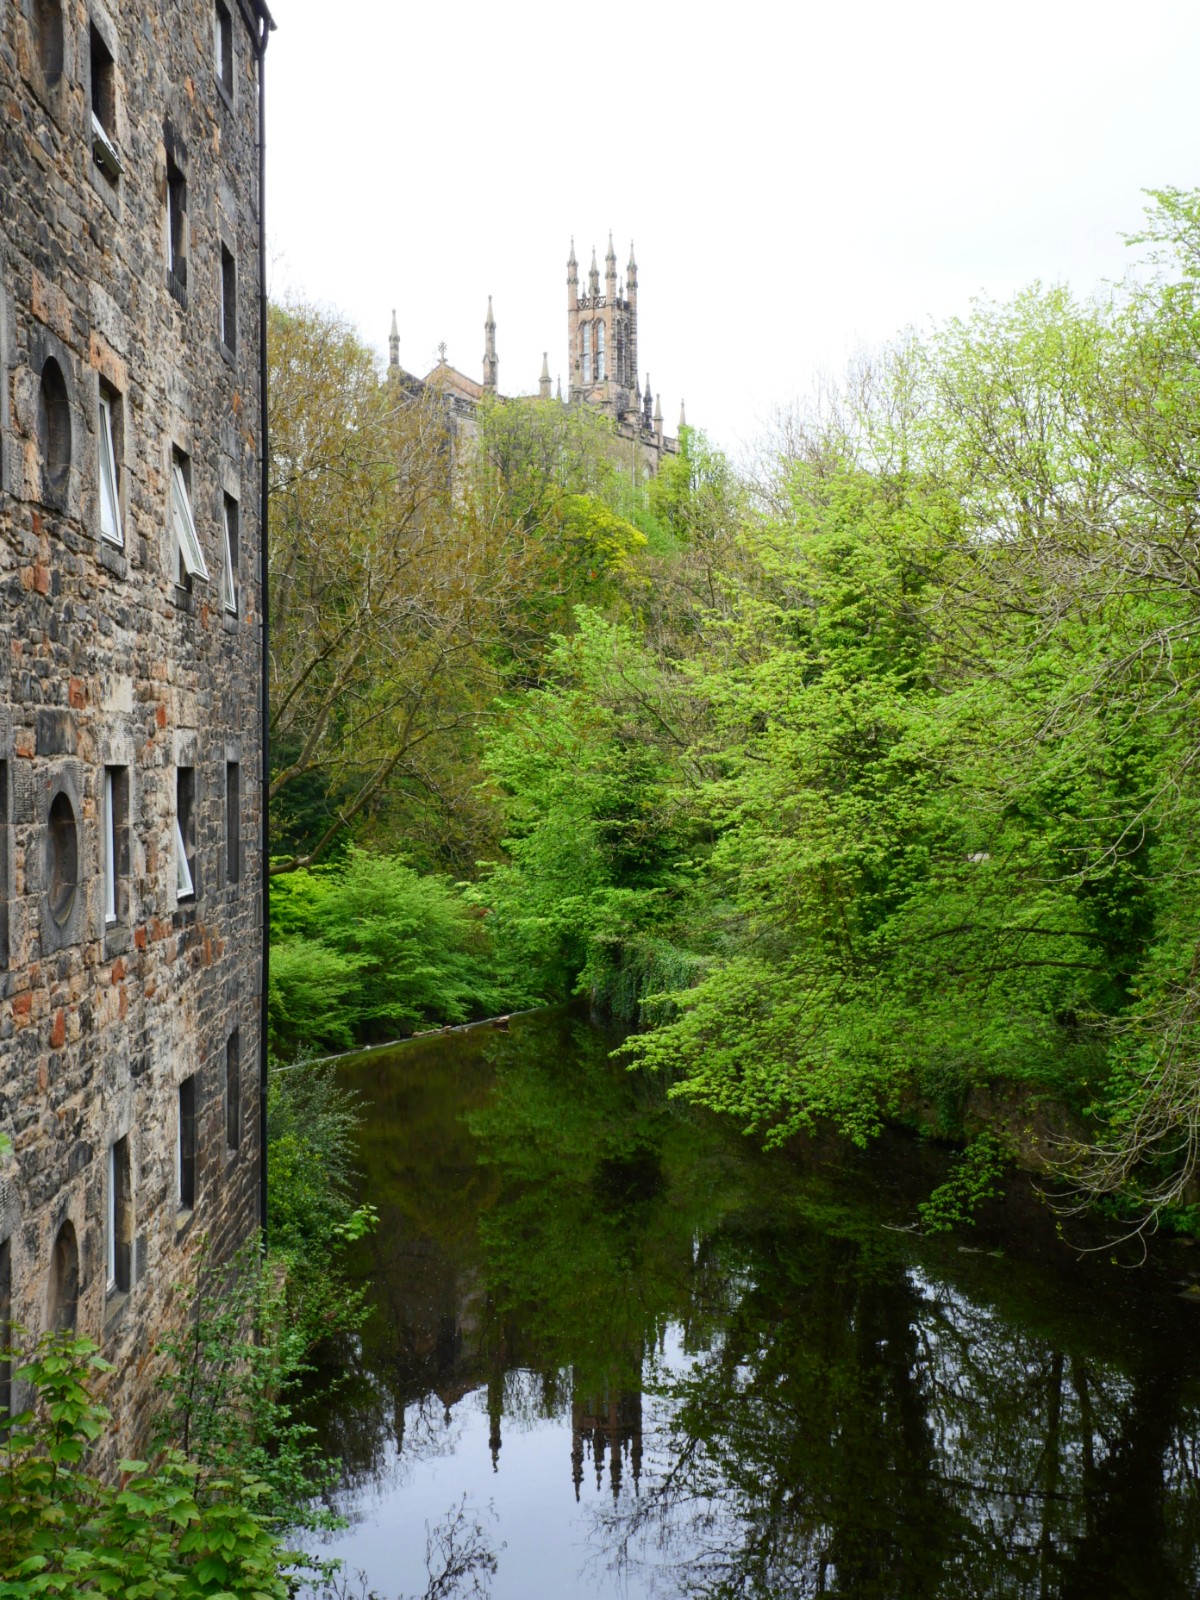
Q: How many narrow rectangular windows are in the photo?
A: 13